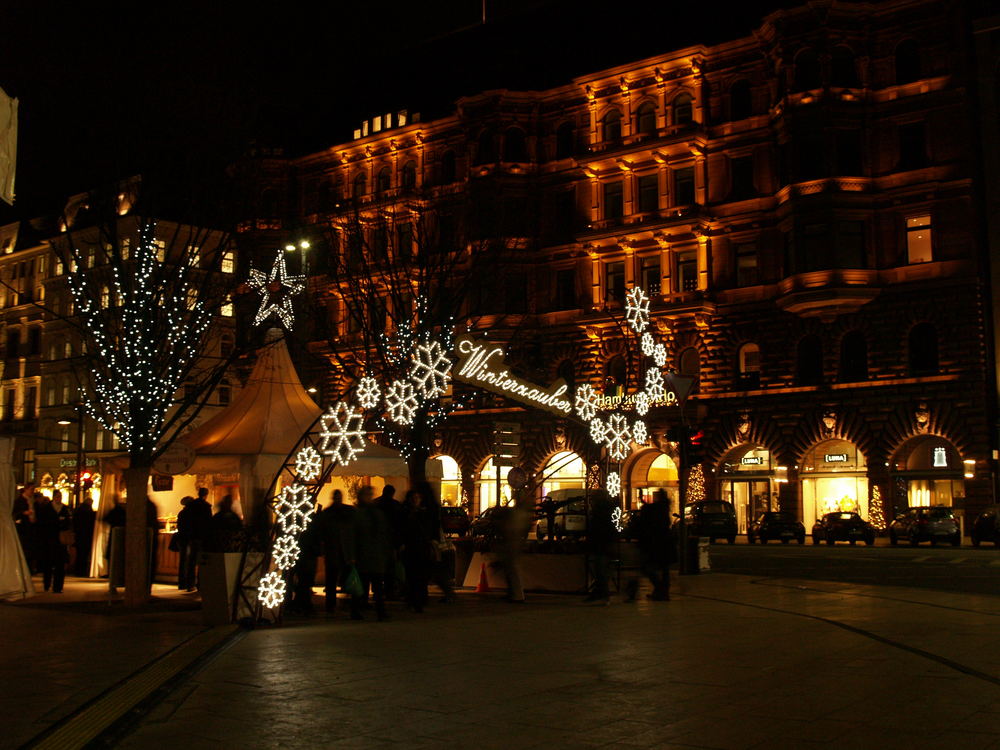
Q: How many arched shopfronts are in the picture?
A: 7